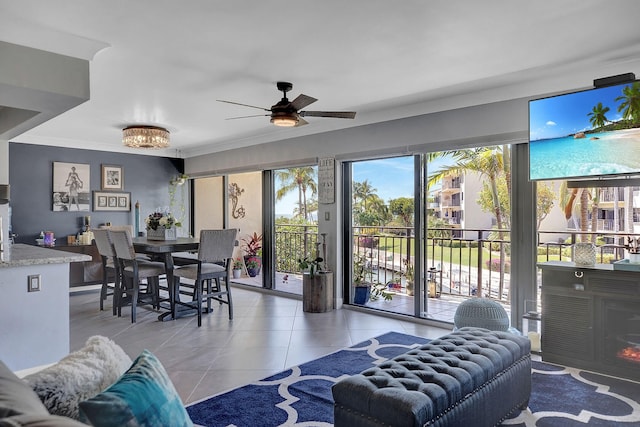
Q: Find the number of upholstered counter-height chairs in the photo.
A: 4